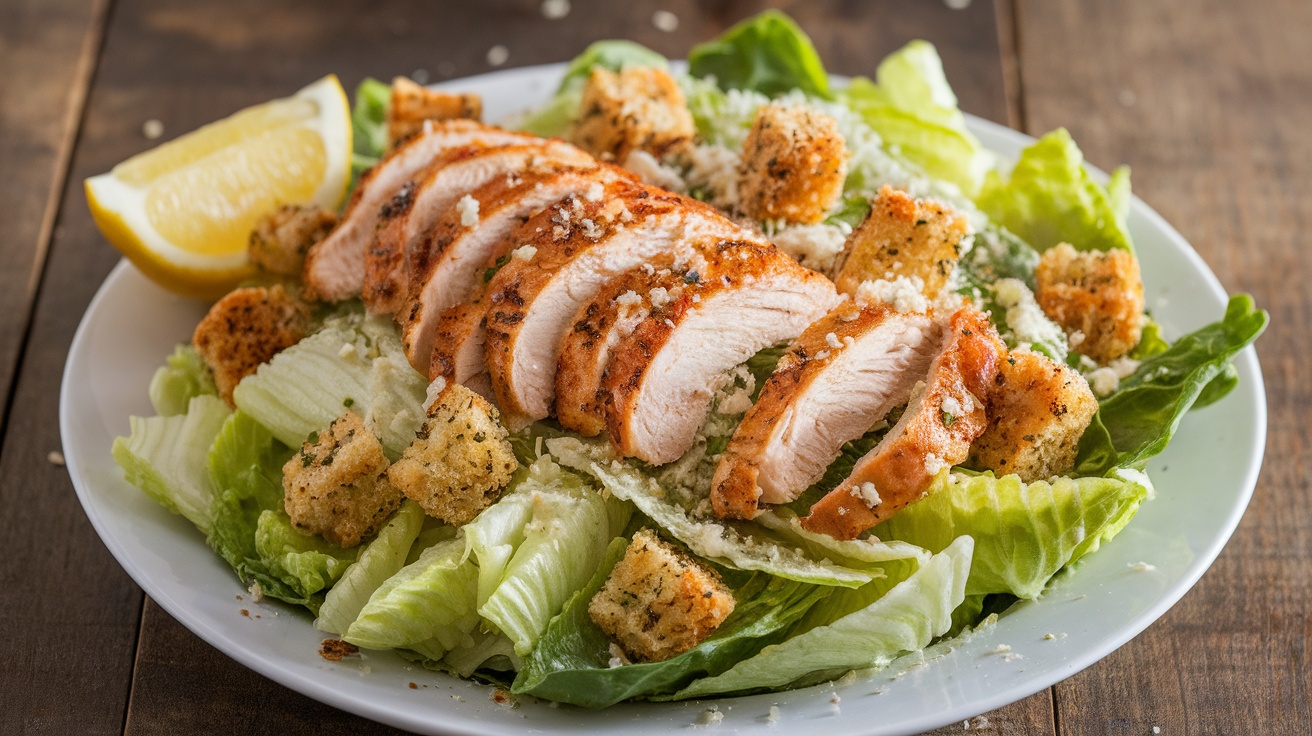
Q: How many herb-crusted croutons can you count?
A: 11